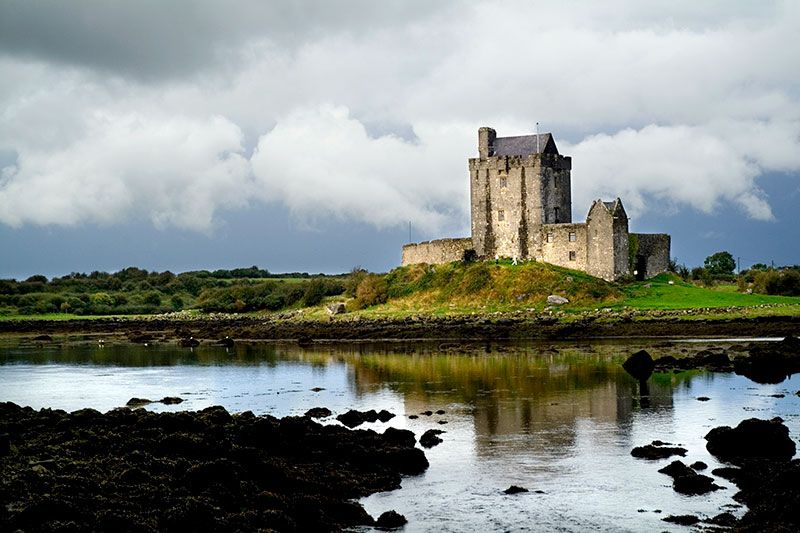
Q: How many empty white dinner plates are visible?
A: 0